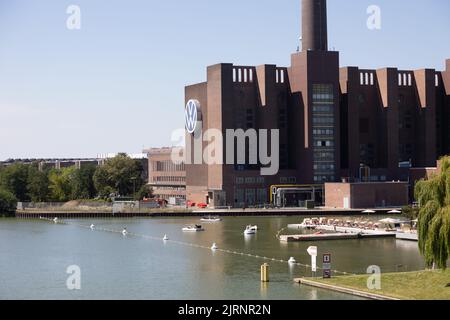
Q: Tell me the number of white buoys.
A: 6